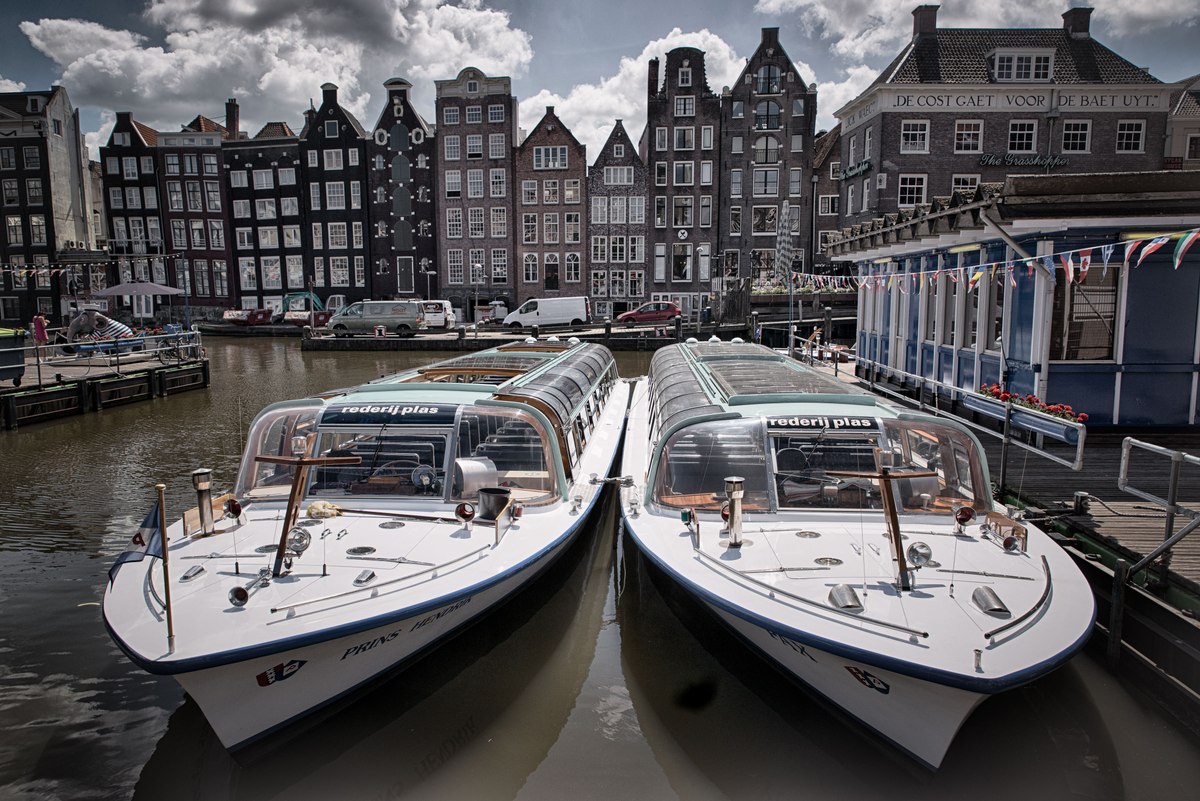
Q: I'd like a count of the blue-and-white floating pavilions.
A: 1